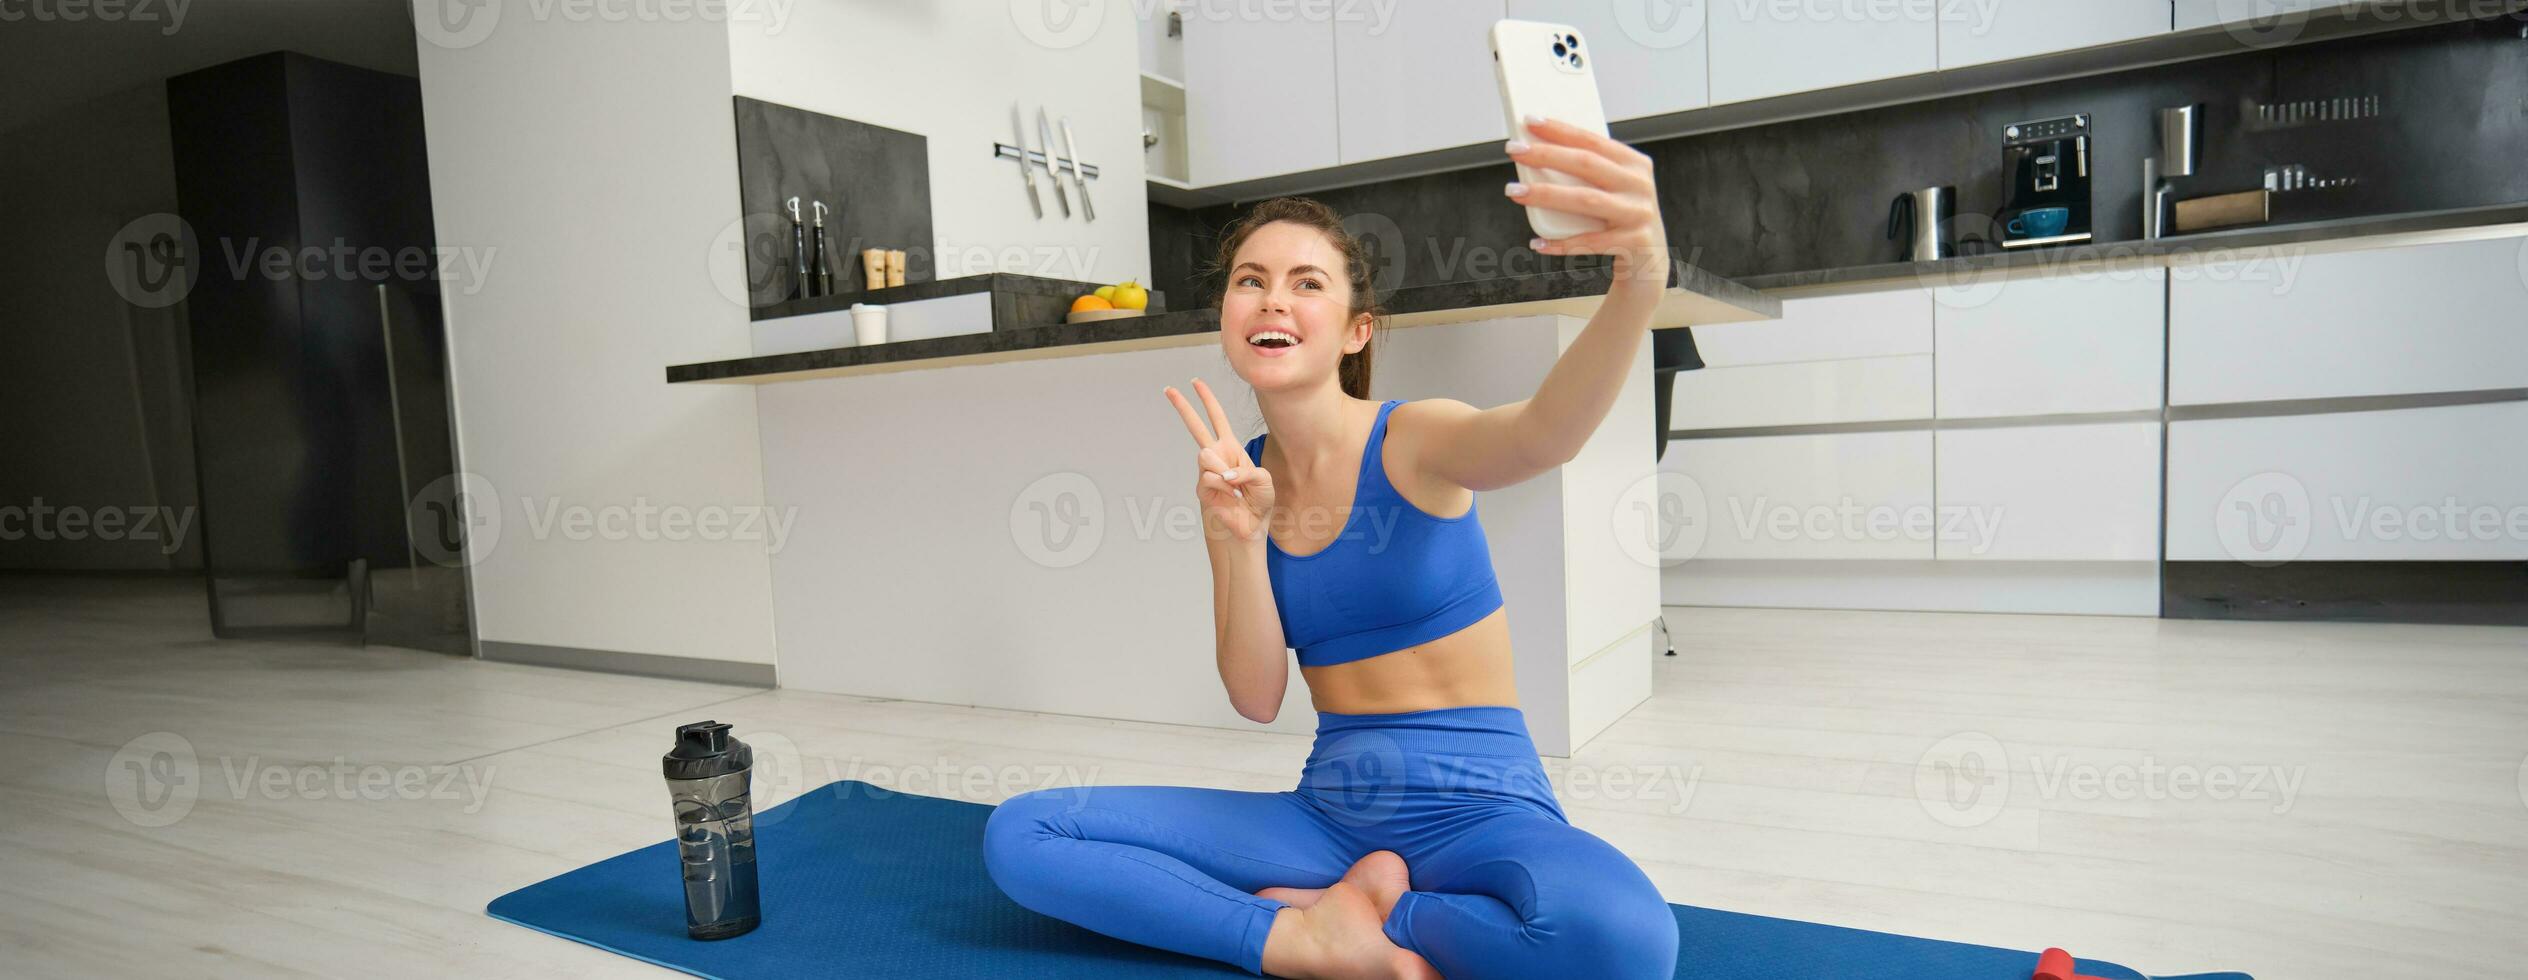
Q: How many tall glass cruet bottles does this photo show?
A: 2